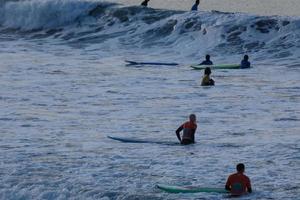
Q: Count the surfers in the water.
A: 7